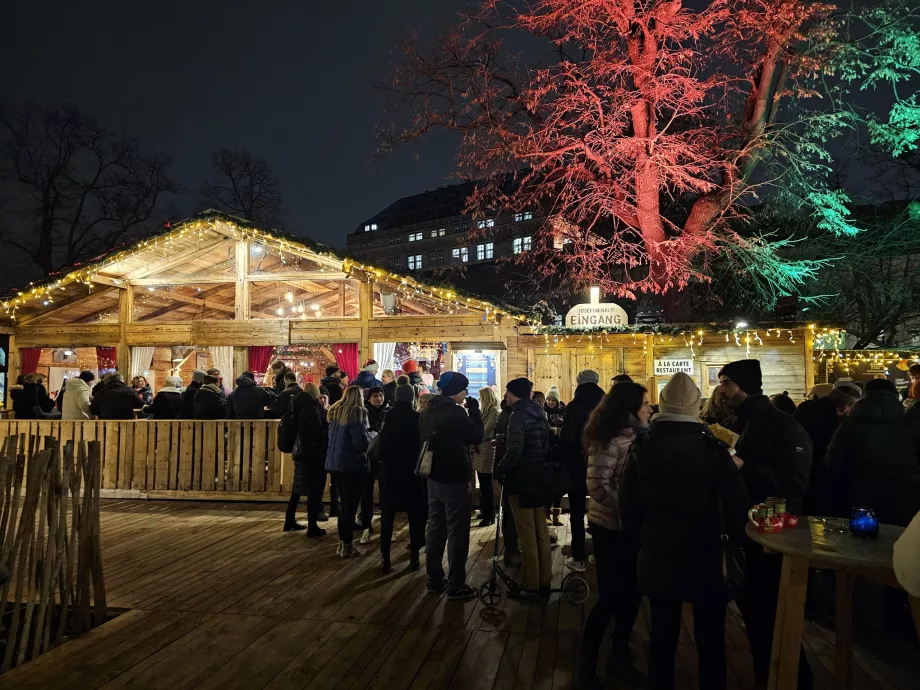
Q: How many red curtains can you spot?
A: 4